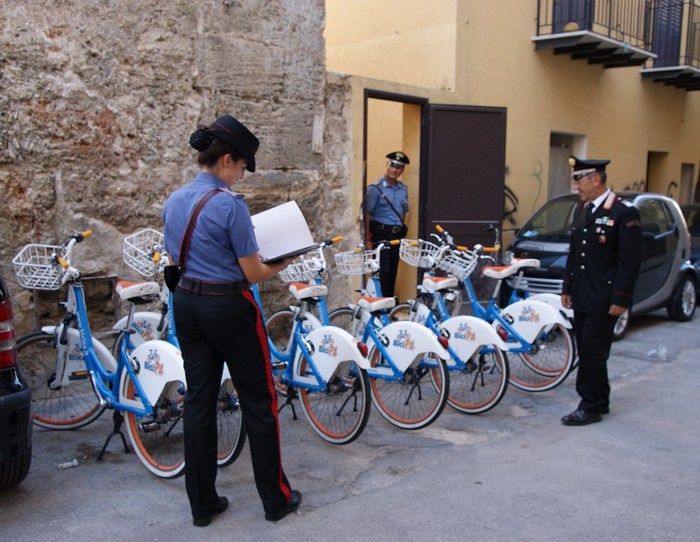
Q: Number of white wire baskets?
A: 6